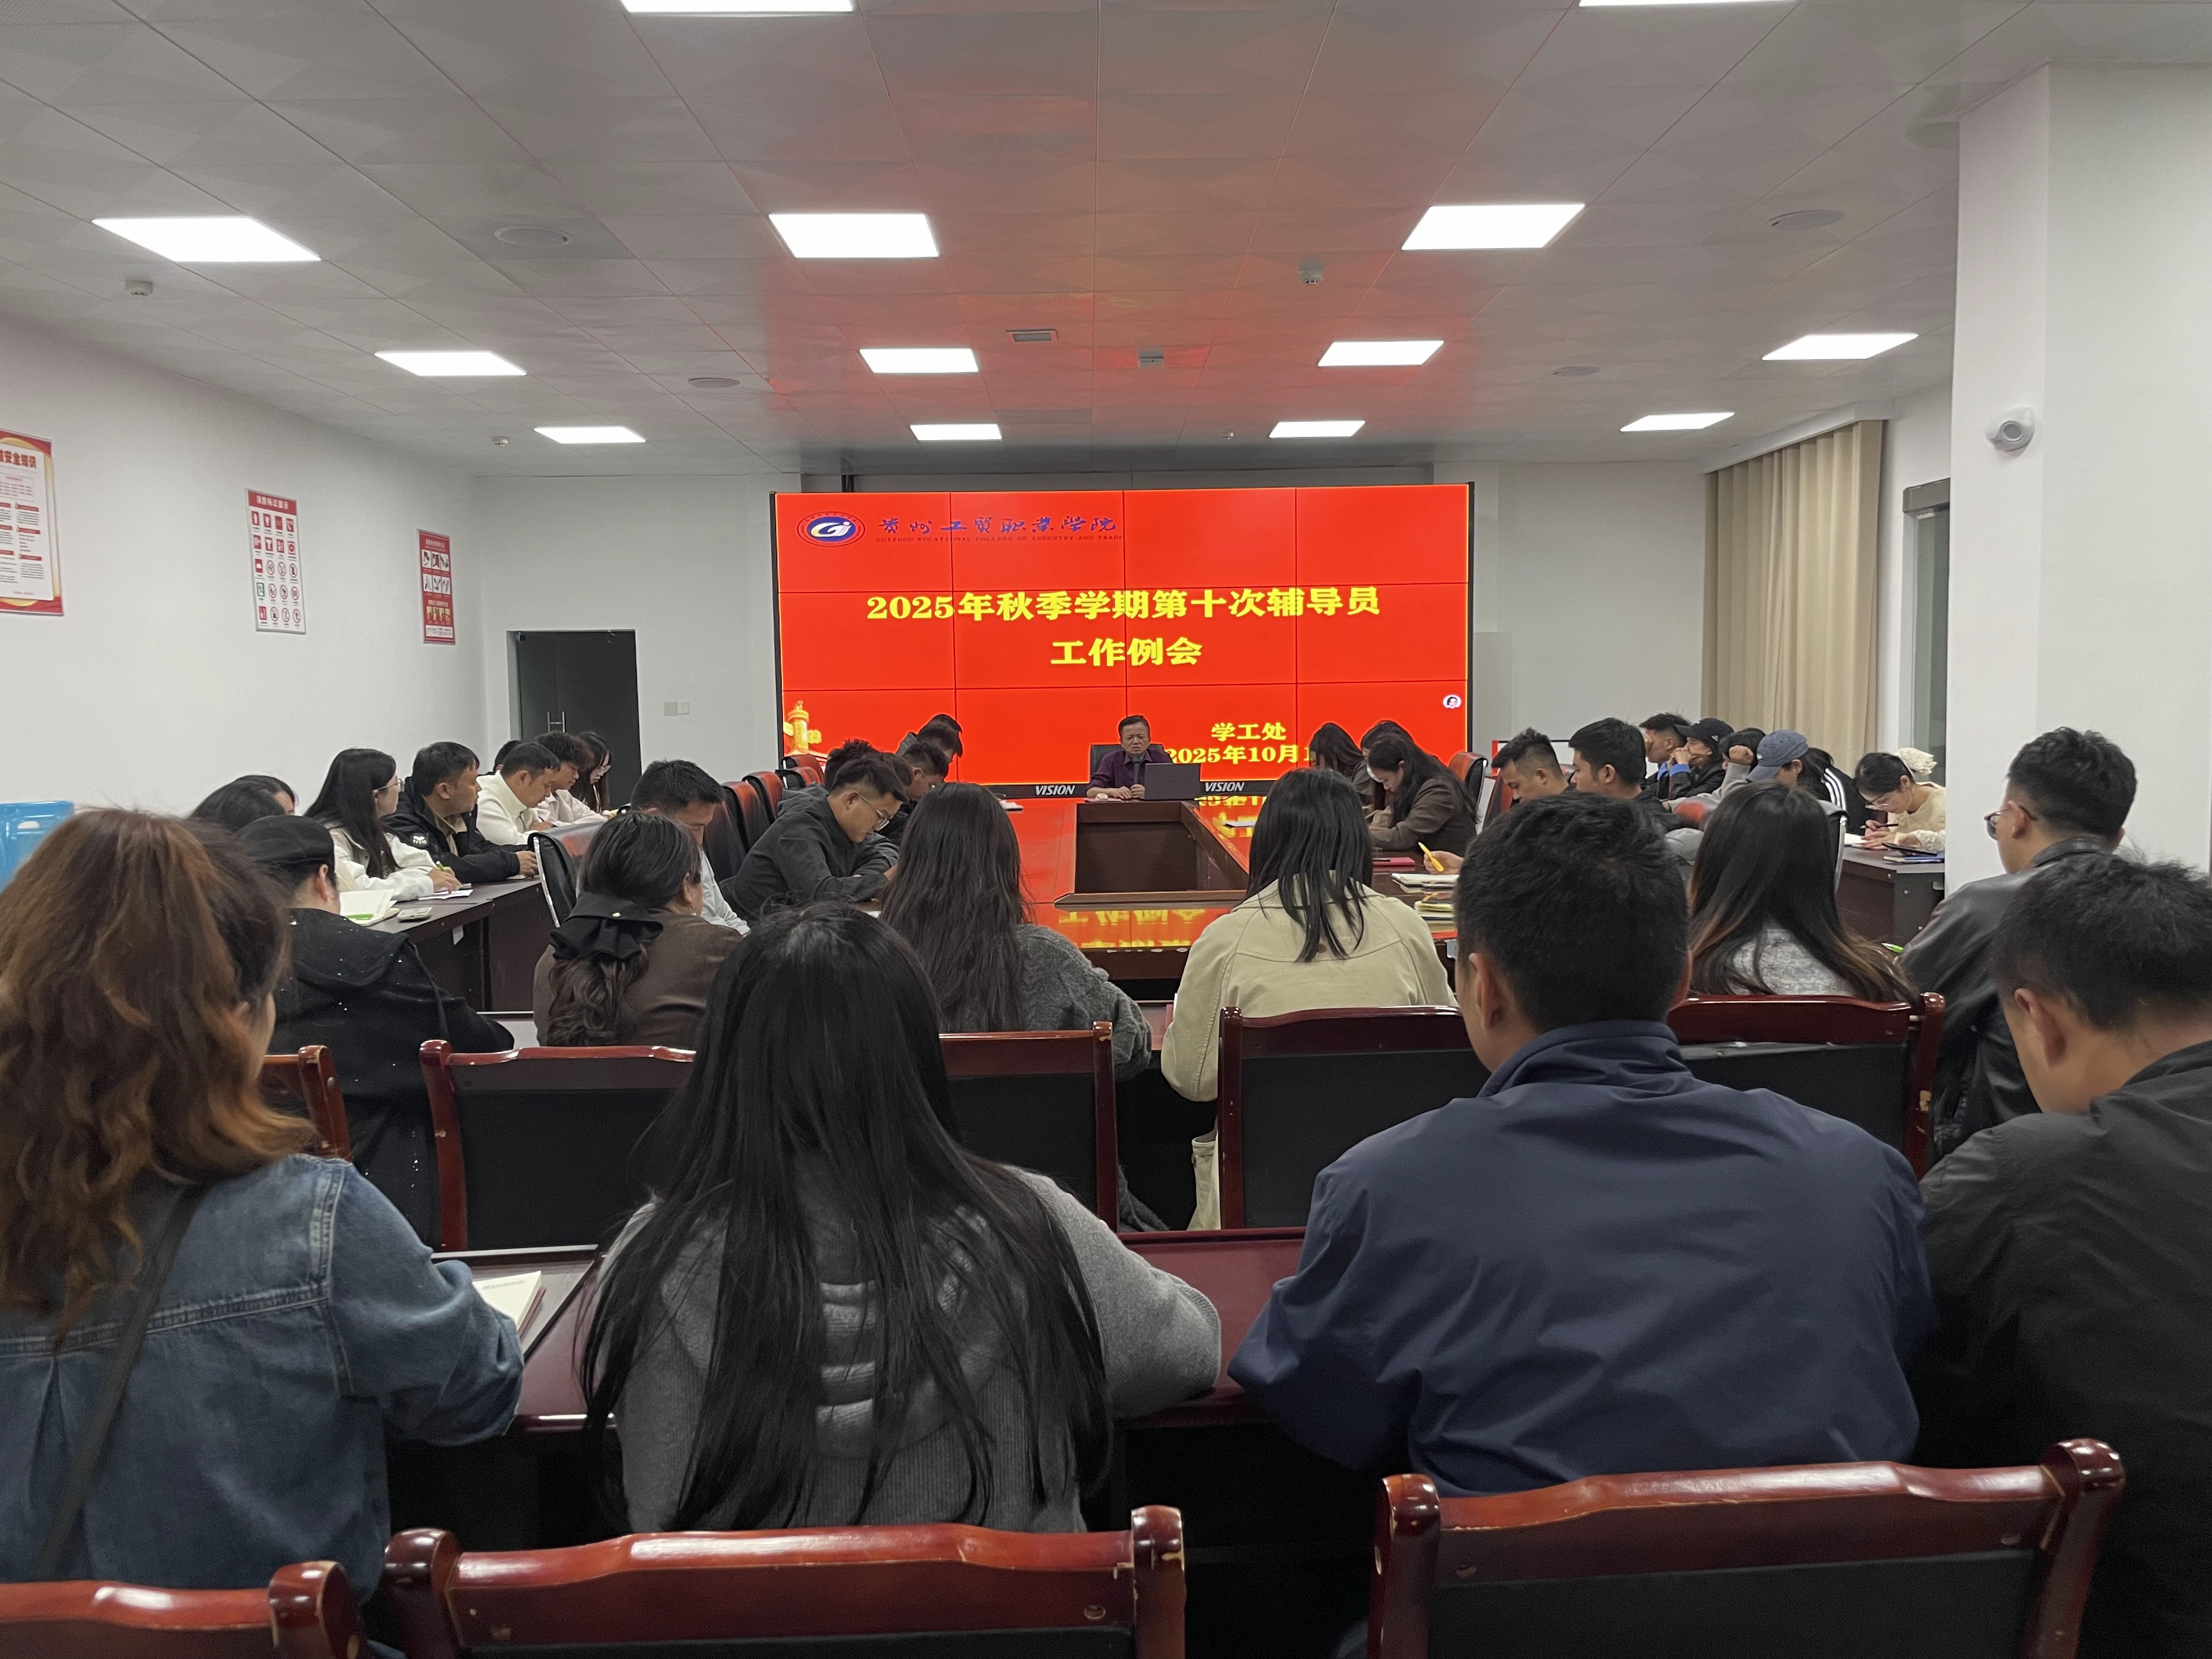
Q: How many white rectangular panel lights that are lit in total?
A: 13